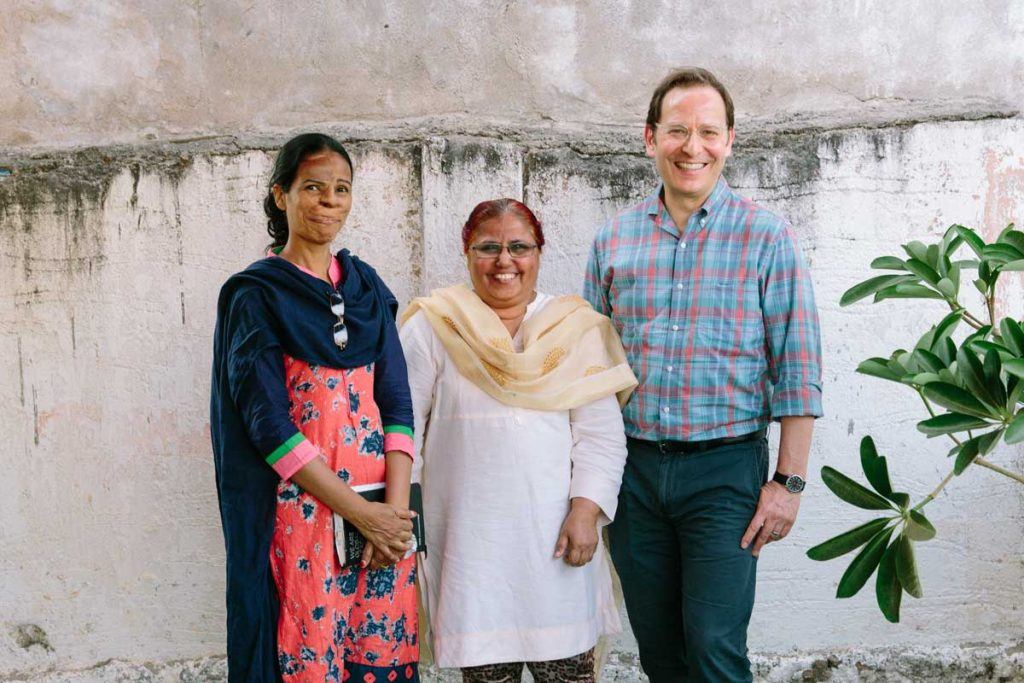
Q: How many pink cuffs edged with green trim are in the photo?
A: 2